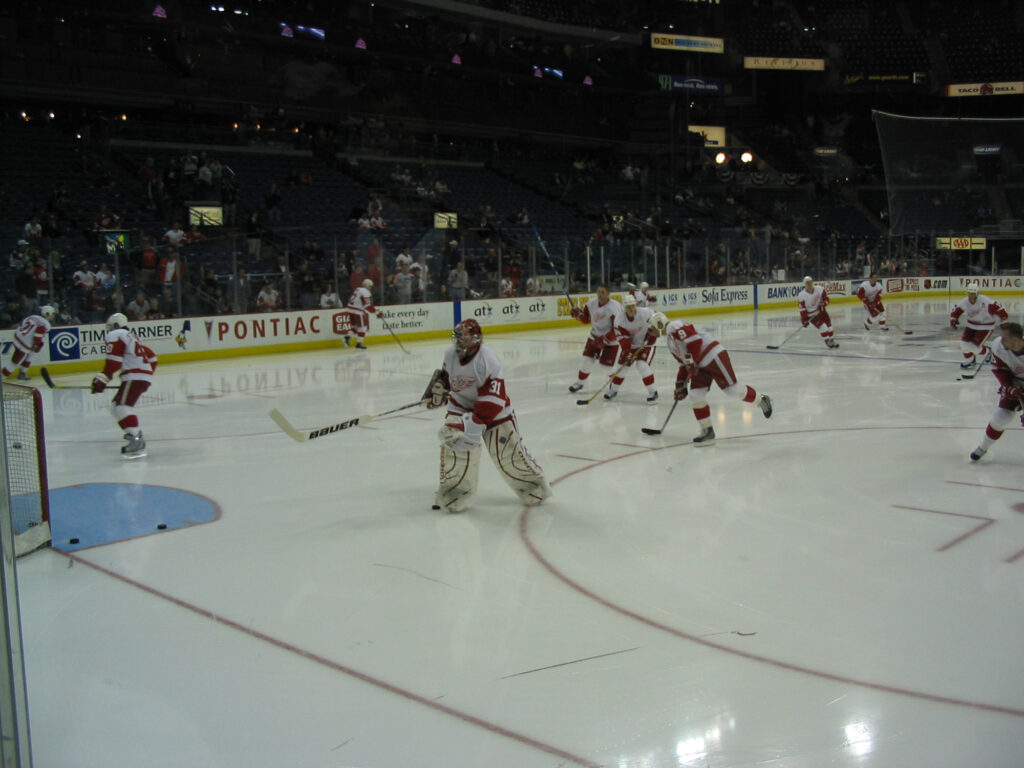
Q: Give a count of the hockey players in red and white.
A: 12